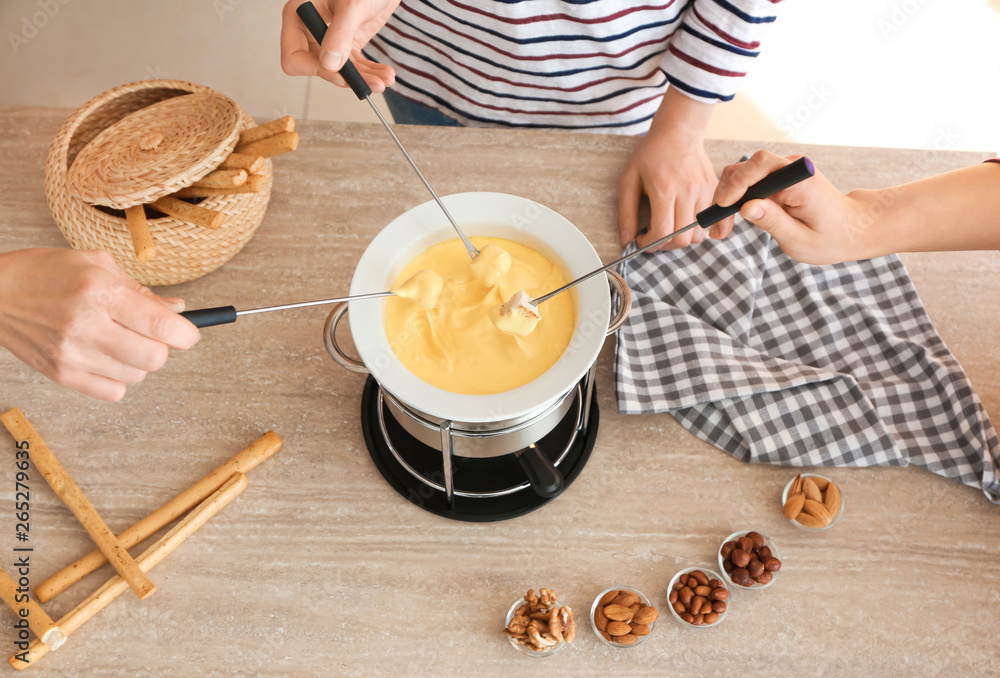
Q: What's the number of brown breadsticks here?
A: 11